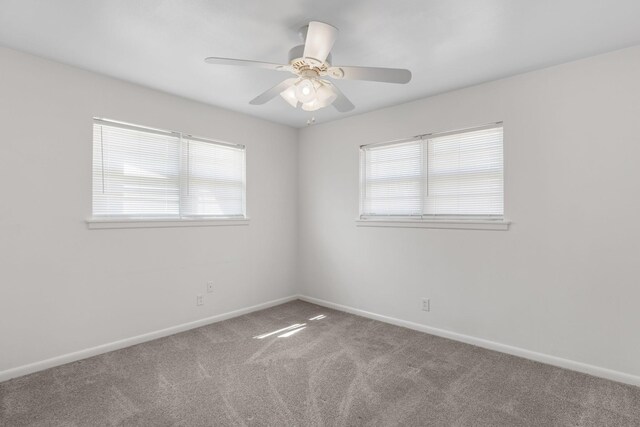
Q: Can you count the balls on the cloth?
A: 0